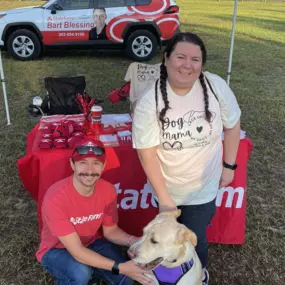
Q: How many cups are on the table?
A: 1